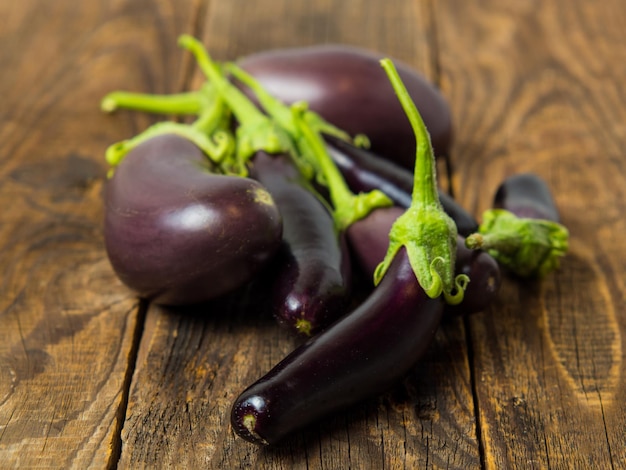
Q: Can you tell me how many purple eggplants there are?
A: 7